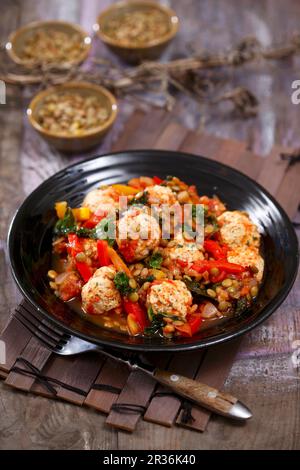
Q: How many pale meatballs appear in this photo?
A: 8